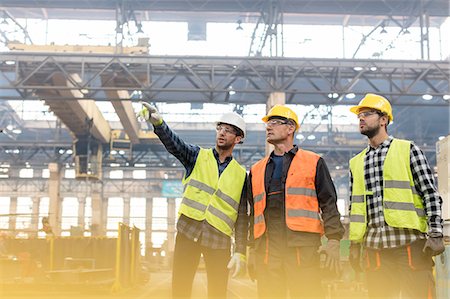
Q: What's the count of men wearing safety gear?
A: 3